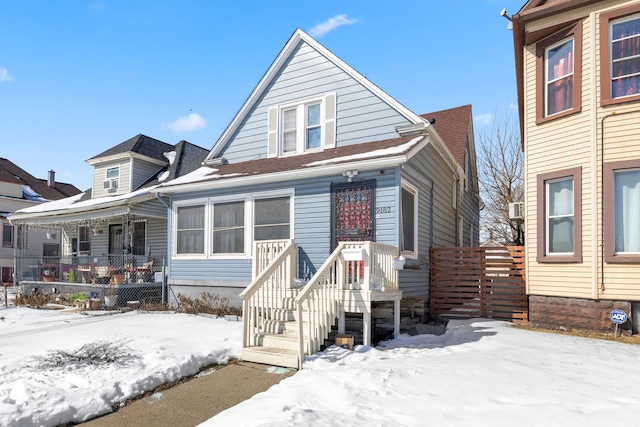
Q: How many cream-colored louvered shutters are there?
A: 2